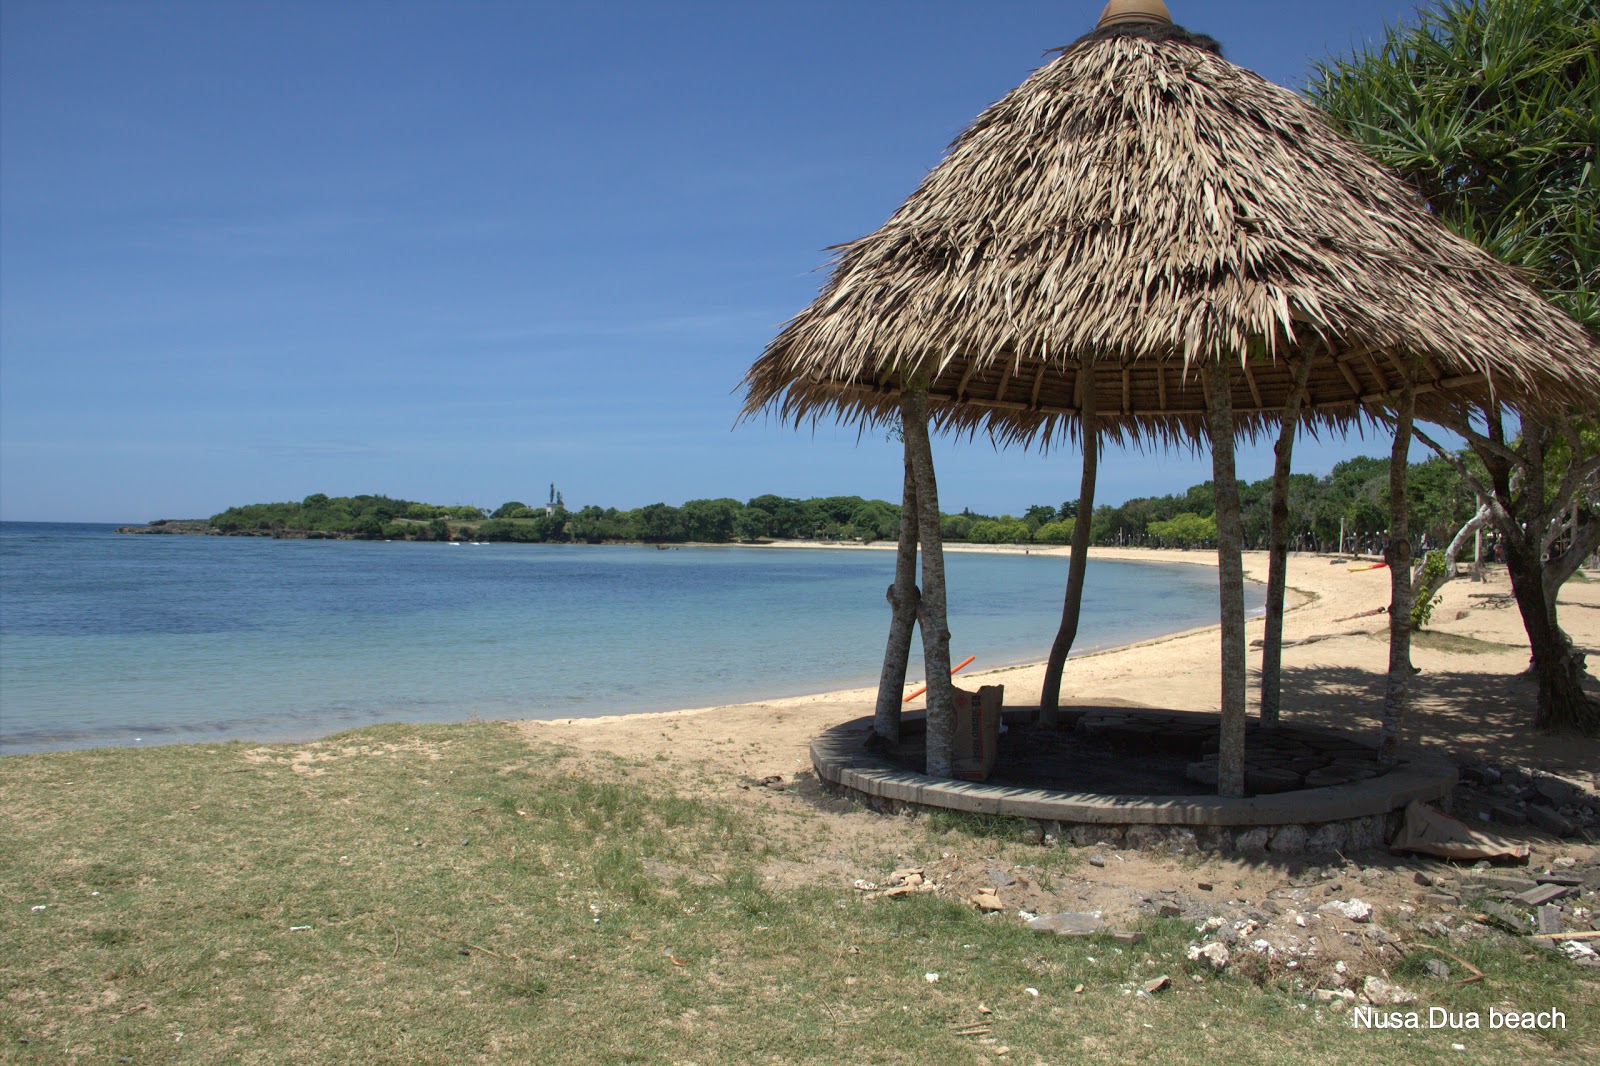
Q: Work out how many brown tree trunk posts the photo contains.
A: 6